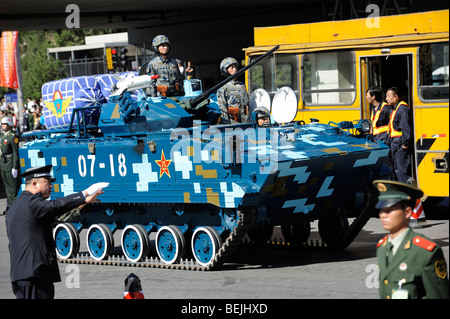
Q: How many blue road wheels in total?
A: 5